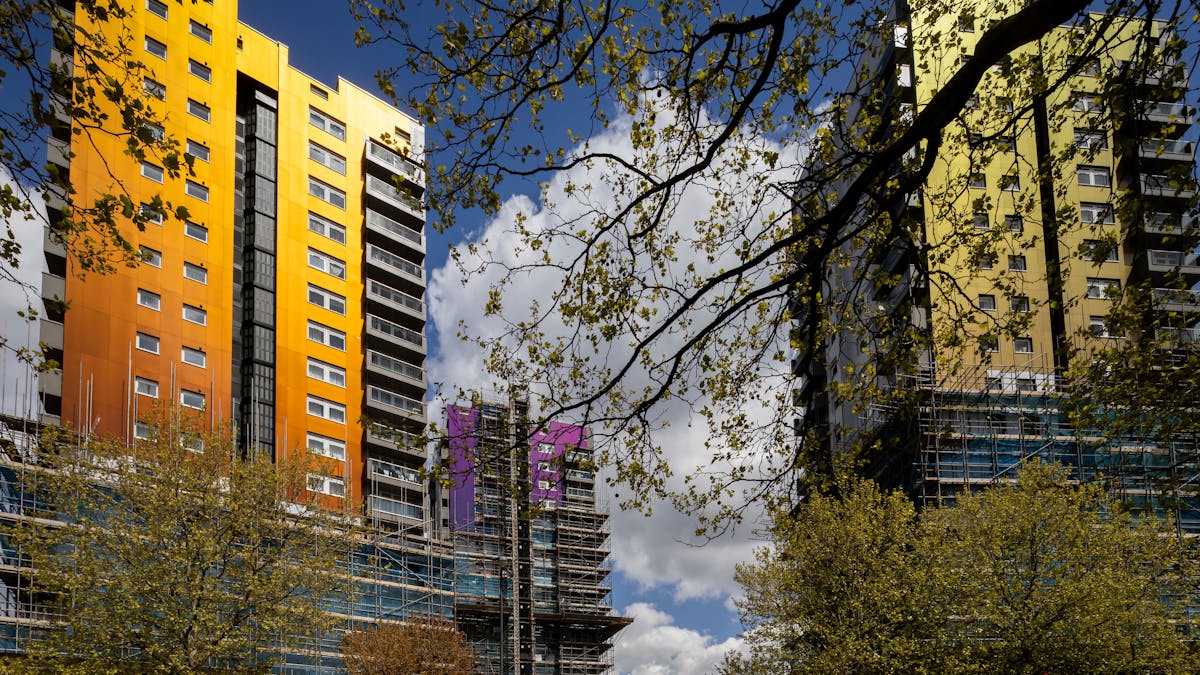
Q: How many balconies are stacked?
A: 11